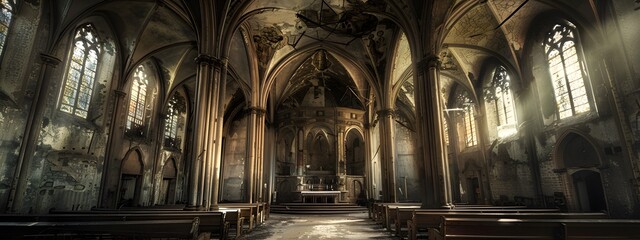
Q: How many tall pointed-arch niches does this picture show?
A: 3